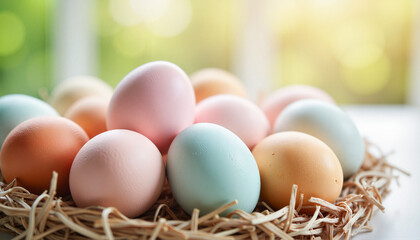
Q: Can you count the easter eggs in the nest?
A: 12